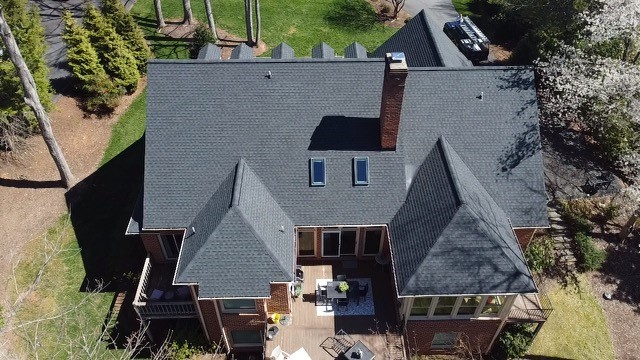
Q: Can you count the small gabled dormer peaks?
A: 5